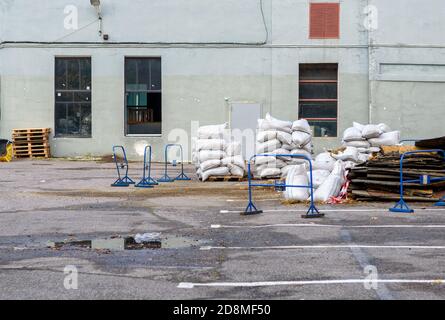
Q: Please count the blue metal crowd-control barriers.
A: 5